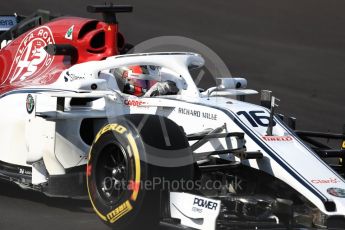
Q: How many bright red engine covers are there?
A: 1